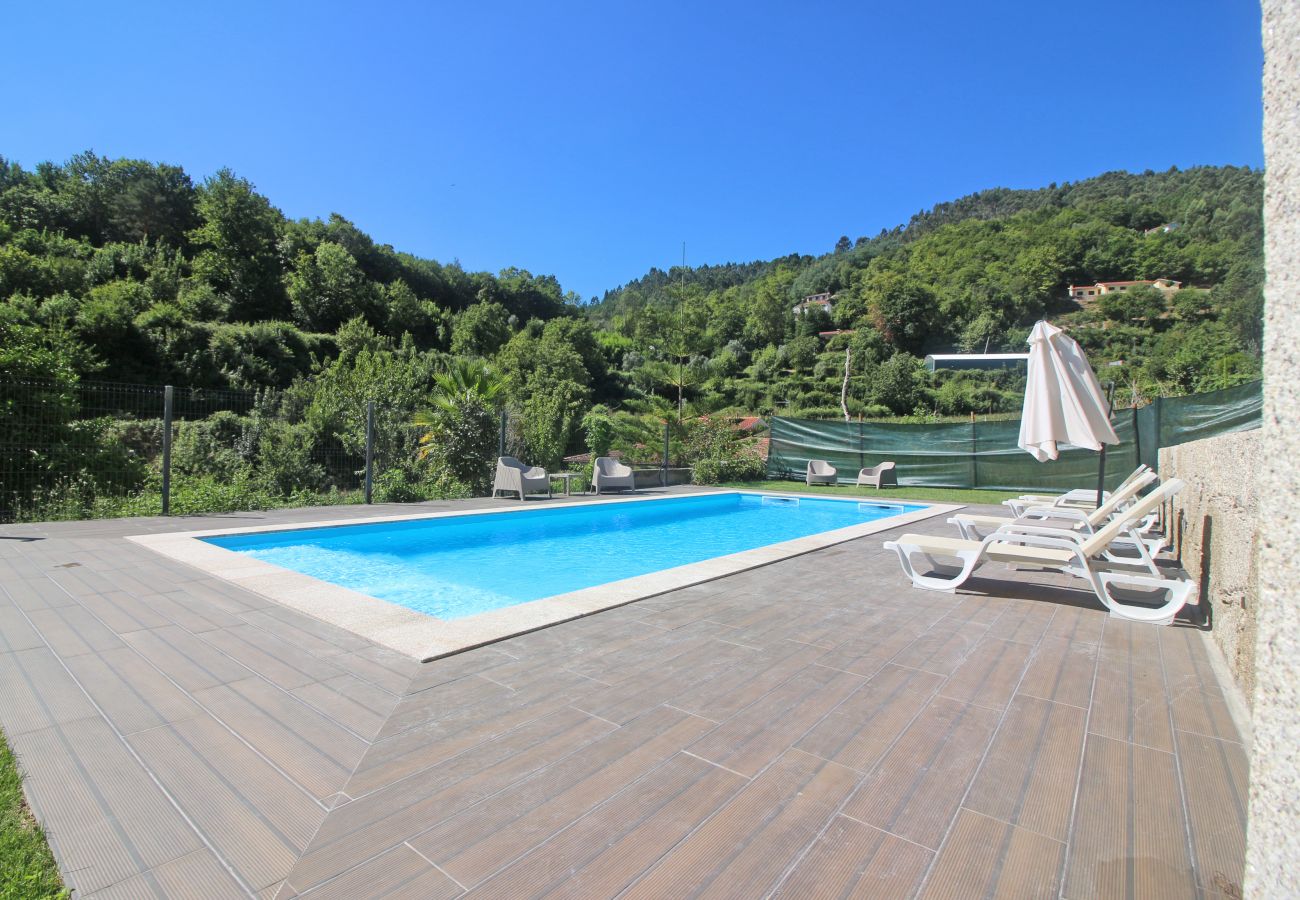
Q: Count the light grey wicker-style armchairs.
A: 4